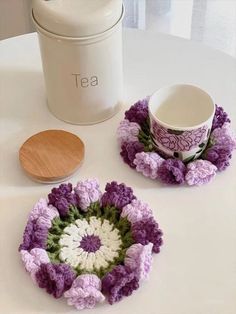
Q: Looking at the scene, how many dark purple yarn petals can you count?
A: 11